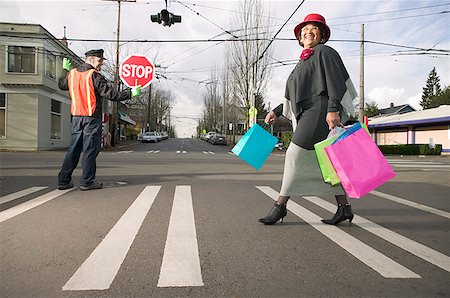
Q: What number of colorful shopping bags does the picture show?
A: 3